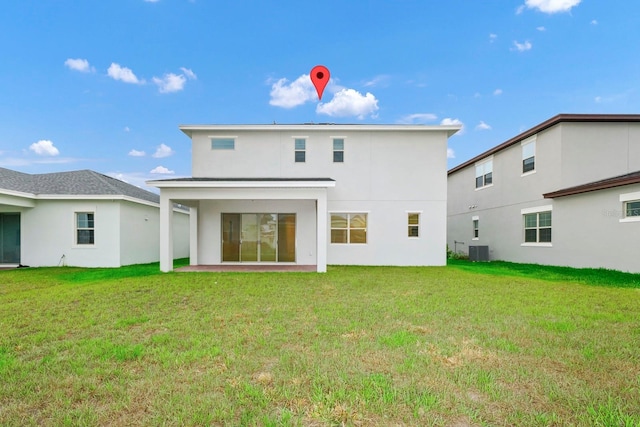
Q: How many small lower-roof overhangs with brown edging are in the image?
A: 1